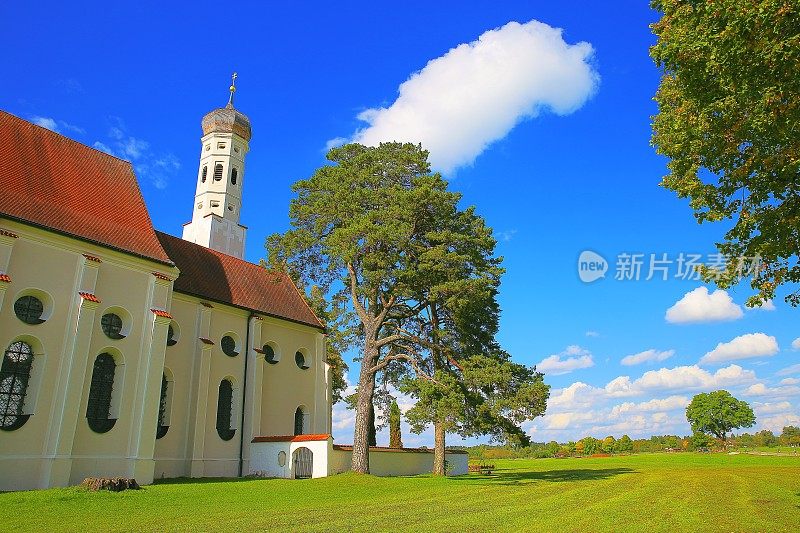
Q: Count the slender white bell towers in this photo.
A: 1